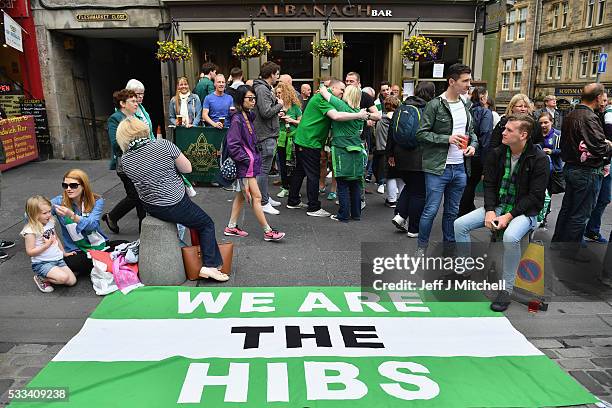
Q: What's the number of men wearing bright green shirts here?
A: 1